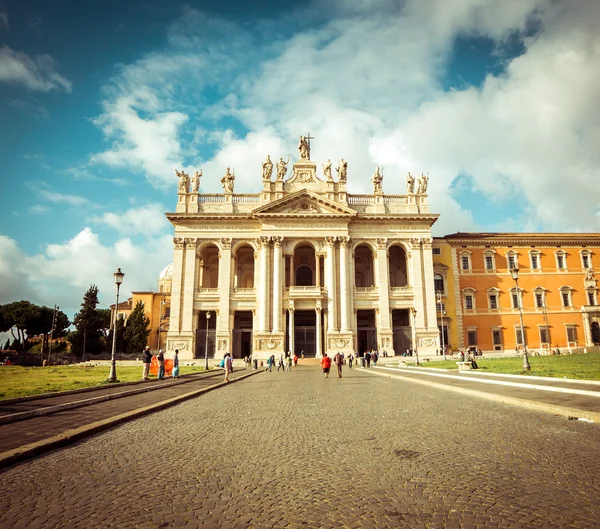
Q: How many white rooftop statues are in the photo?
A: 11